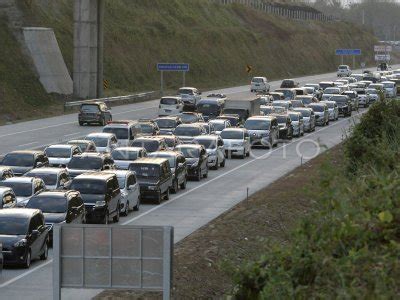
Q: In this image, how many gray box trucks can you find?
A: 1